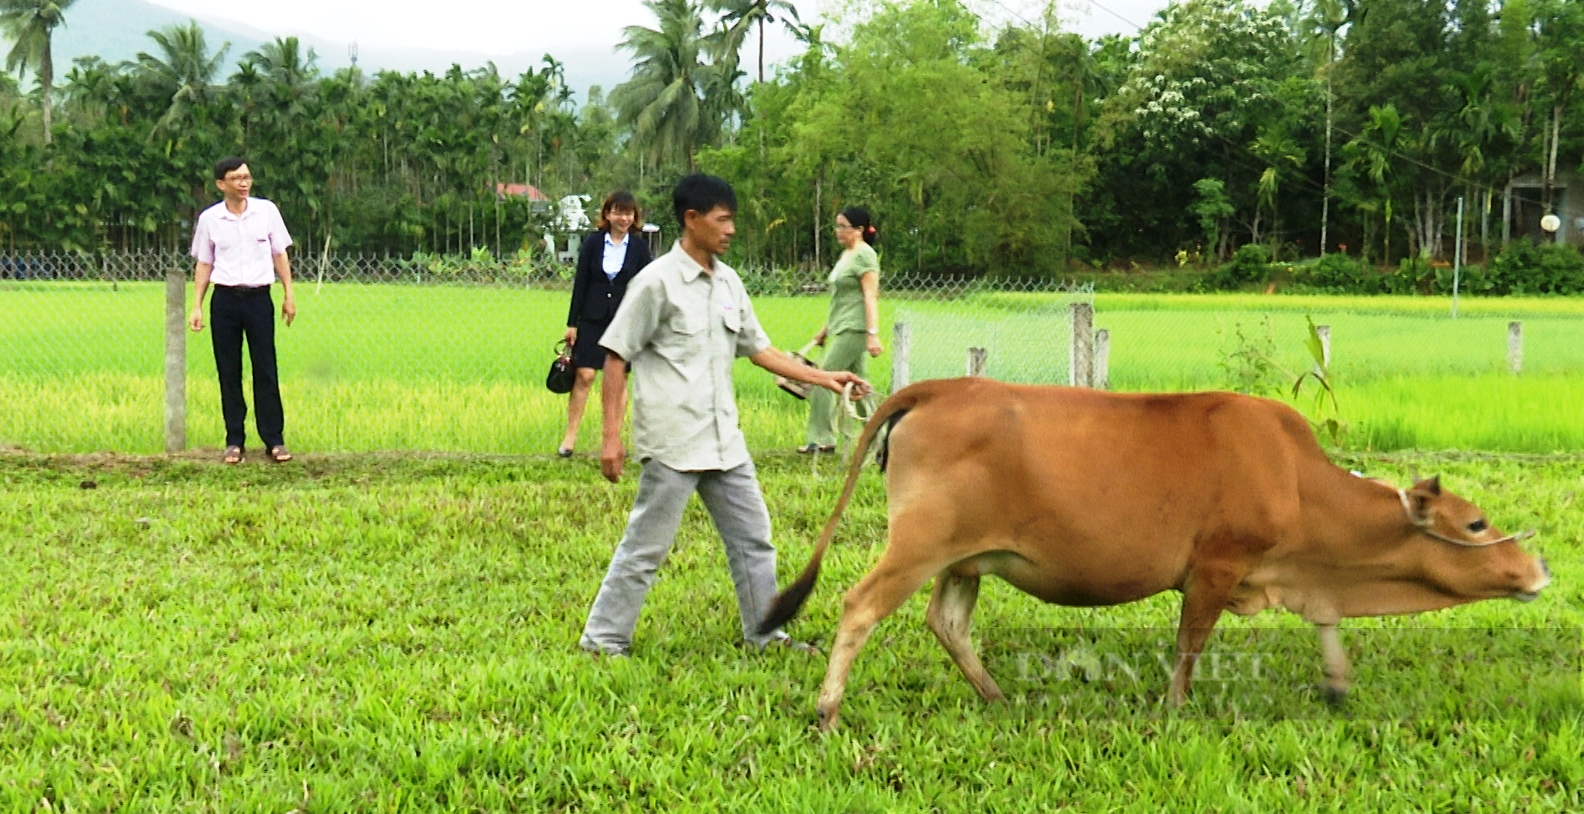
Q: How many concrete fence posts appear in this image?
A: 7